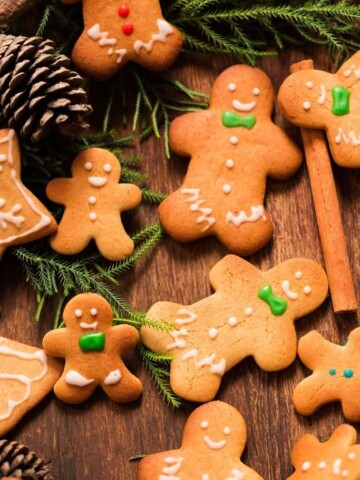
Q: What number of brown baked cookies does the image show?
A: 11